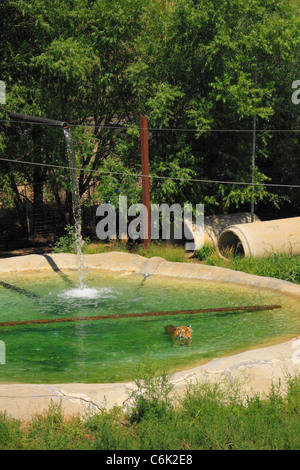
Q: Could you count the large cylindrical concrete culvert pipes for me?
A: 2